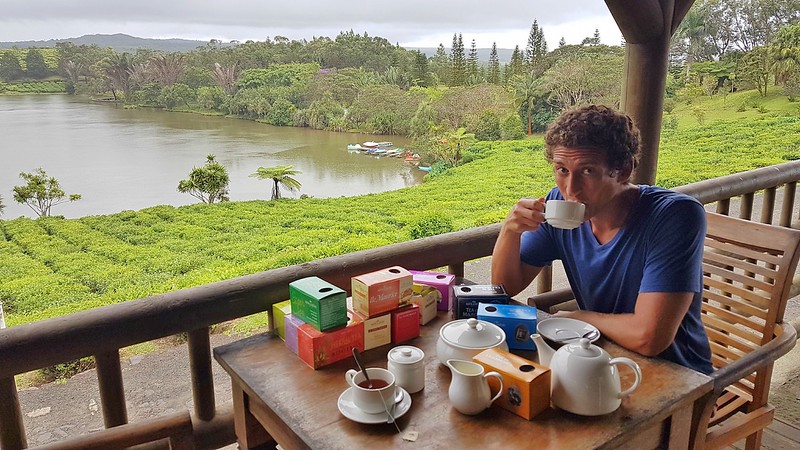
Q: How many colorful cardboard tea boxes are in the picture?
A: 12